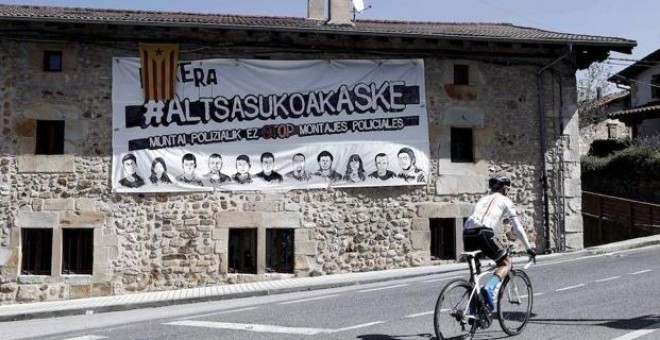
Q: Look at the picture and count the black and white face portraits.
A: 11